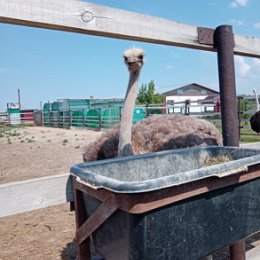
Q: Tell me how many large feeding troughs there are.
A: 1